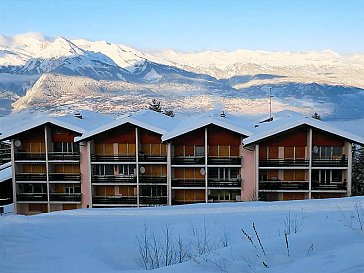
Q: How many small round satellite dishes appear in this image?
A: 4